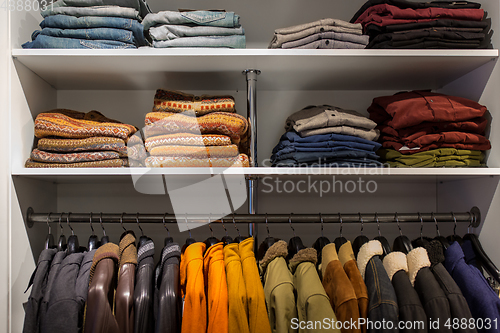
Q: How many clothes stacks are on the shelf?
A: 8